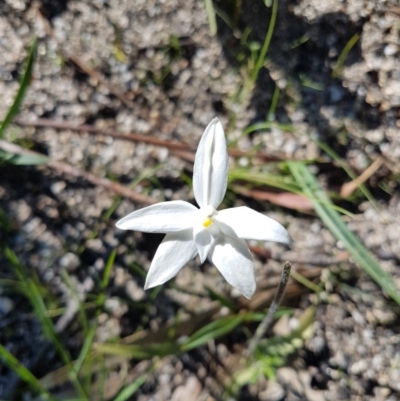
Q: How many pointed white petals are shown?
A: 5